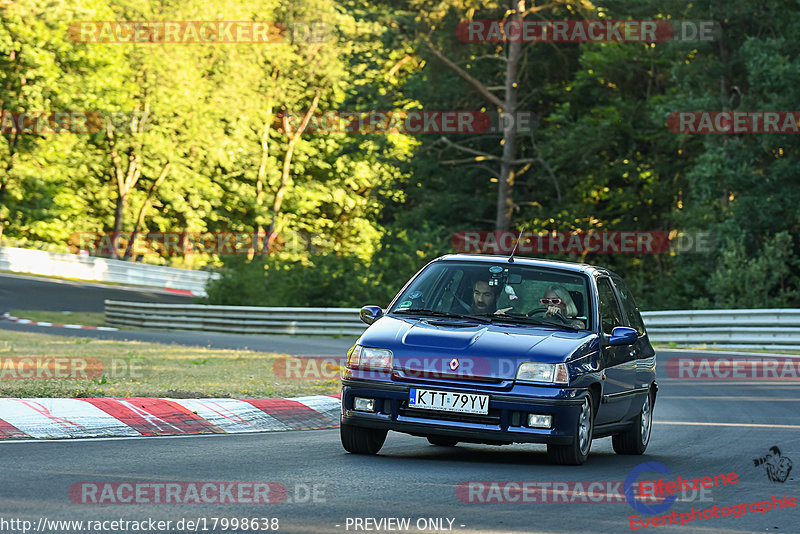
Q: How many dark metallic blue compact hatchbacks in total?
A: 1